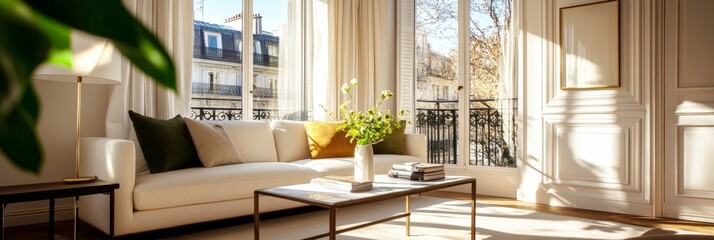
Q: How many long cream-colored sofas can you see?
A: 1